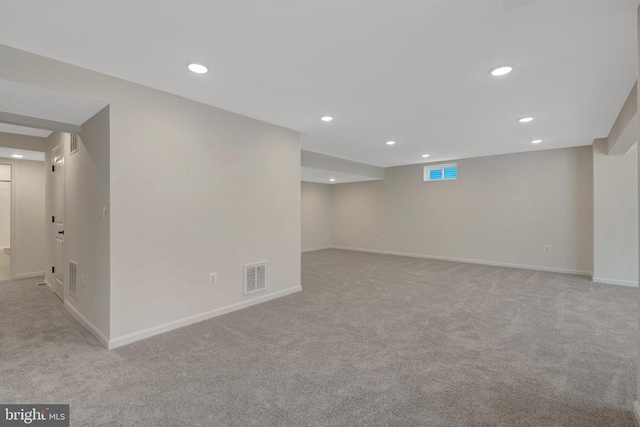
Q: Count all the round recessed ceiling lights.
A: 9